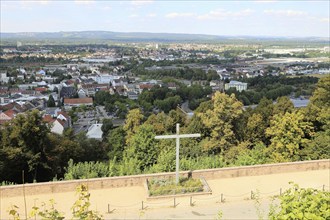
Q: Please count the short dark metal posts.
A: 8